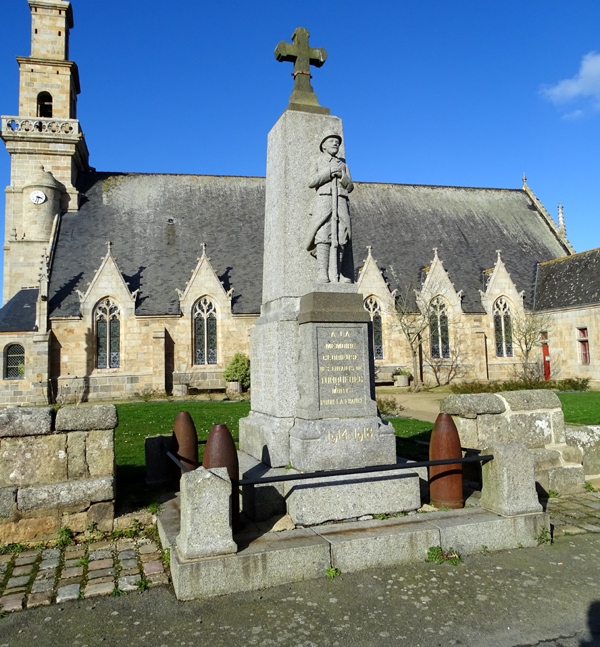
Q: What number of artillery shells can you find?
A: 3